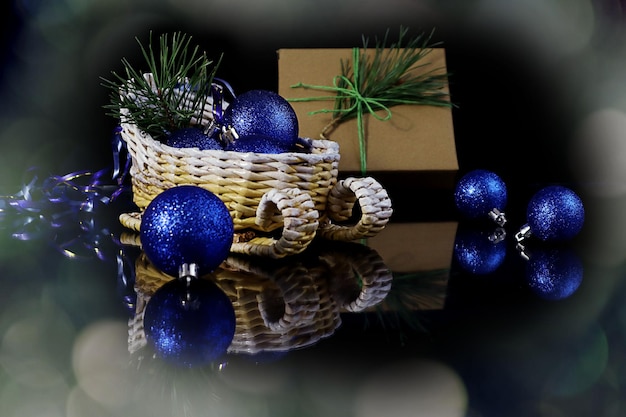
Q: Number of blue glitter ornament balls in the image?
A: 6